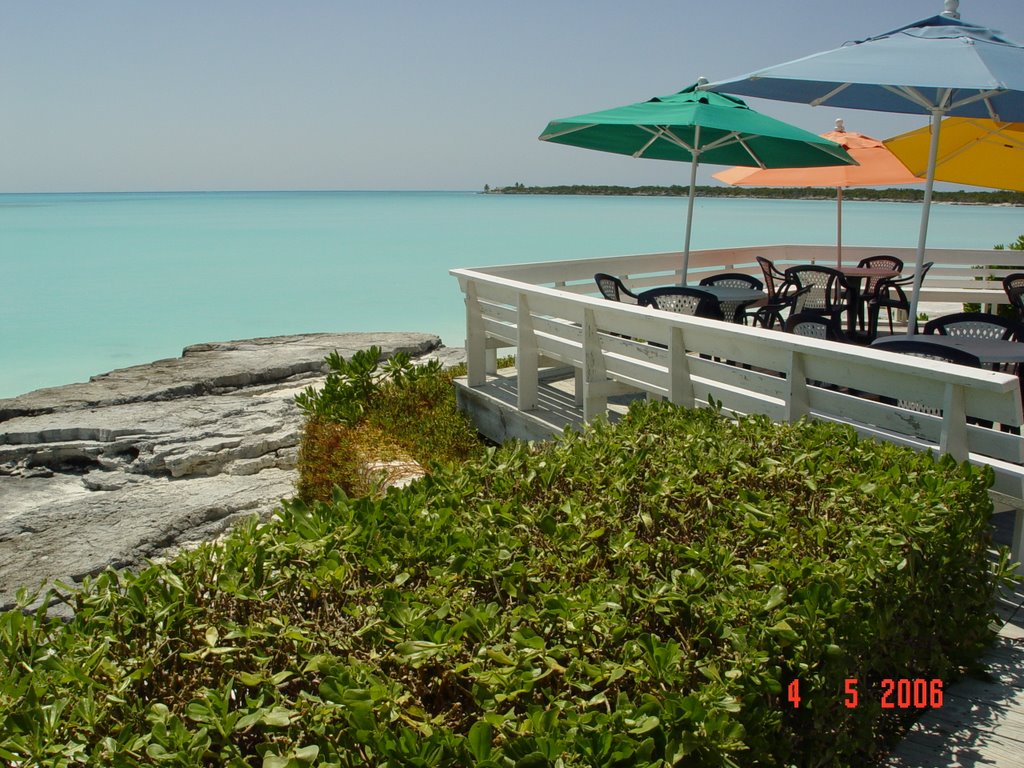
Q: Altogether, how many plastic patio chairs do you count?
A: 12